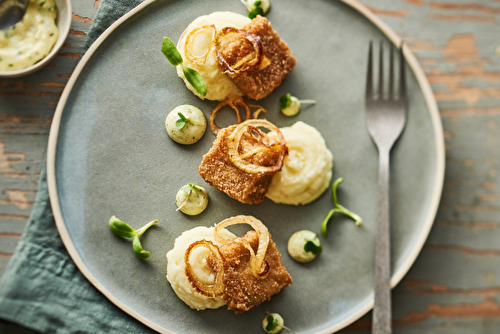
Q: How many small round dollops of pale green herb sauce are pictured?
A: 6